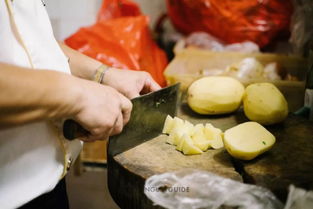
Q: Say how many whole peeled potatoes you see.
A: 2